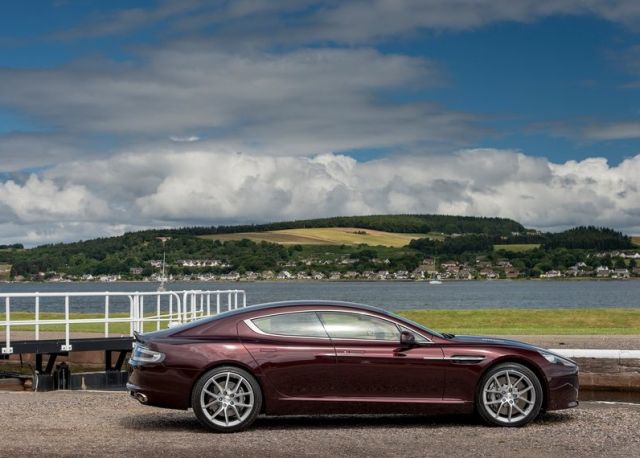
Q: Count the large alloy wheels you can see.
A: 2